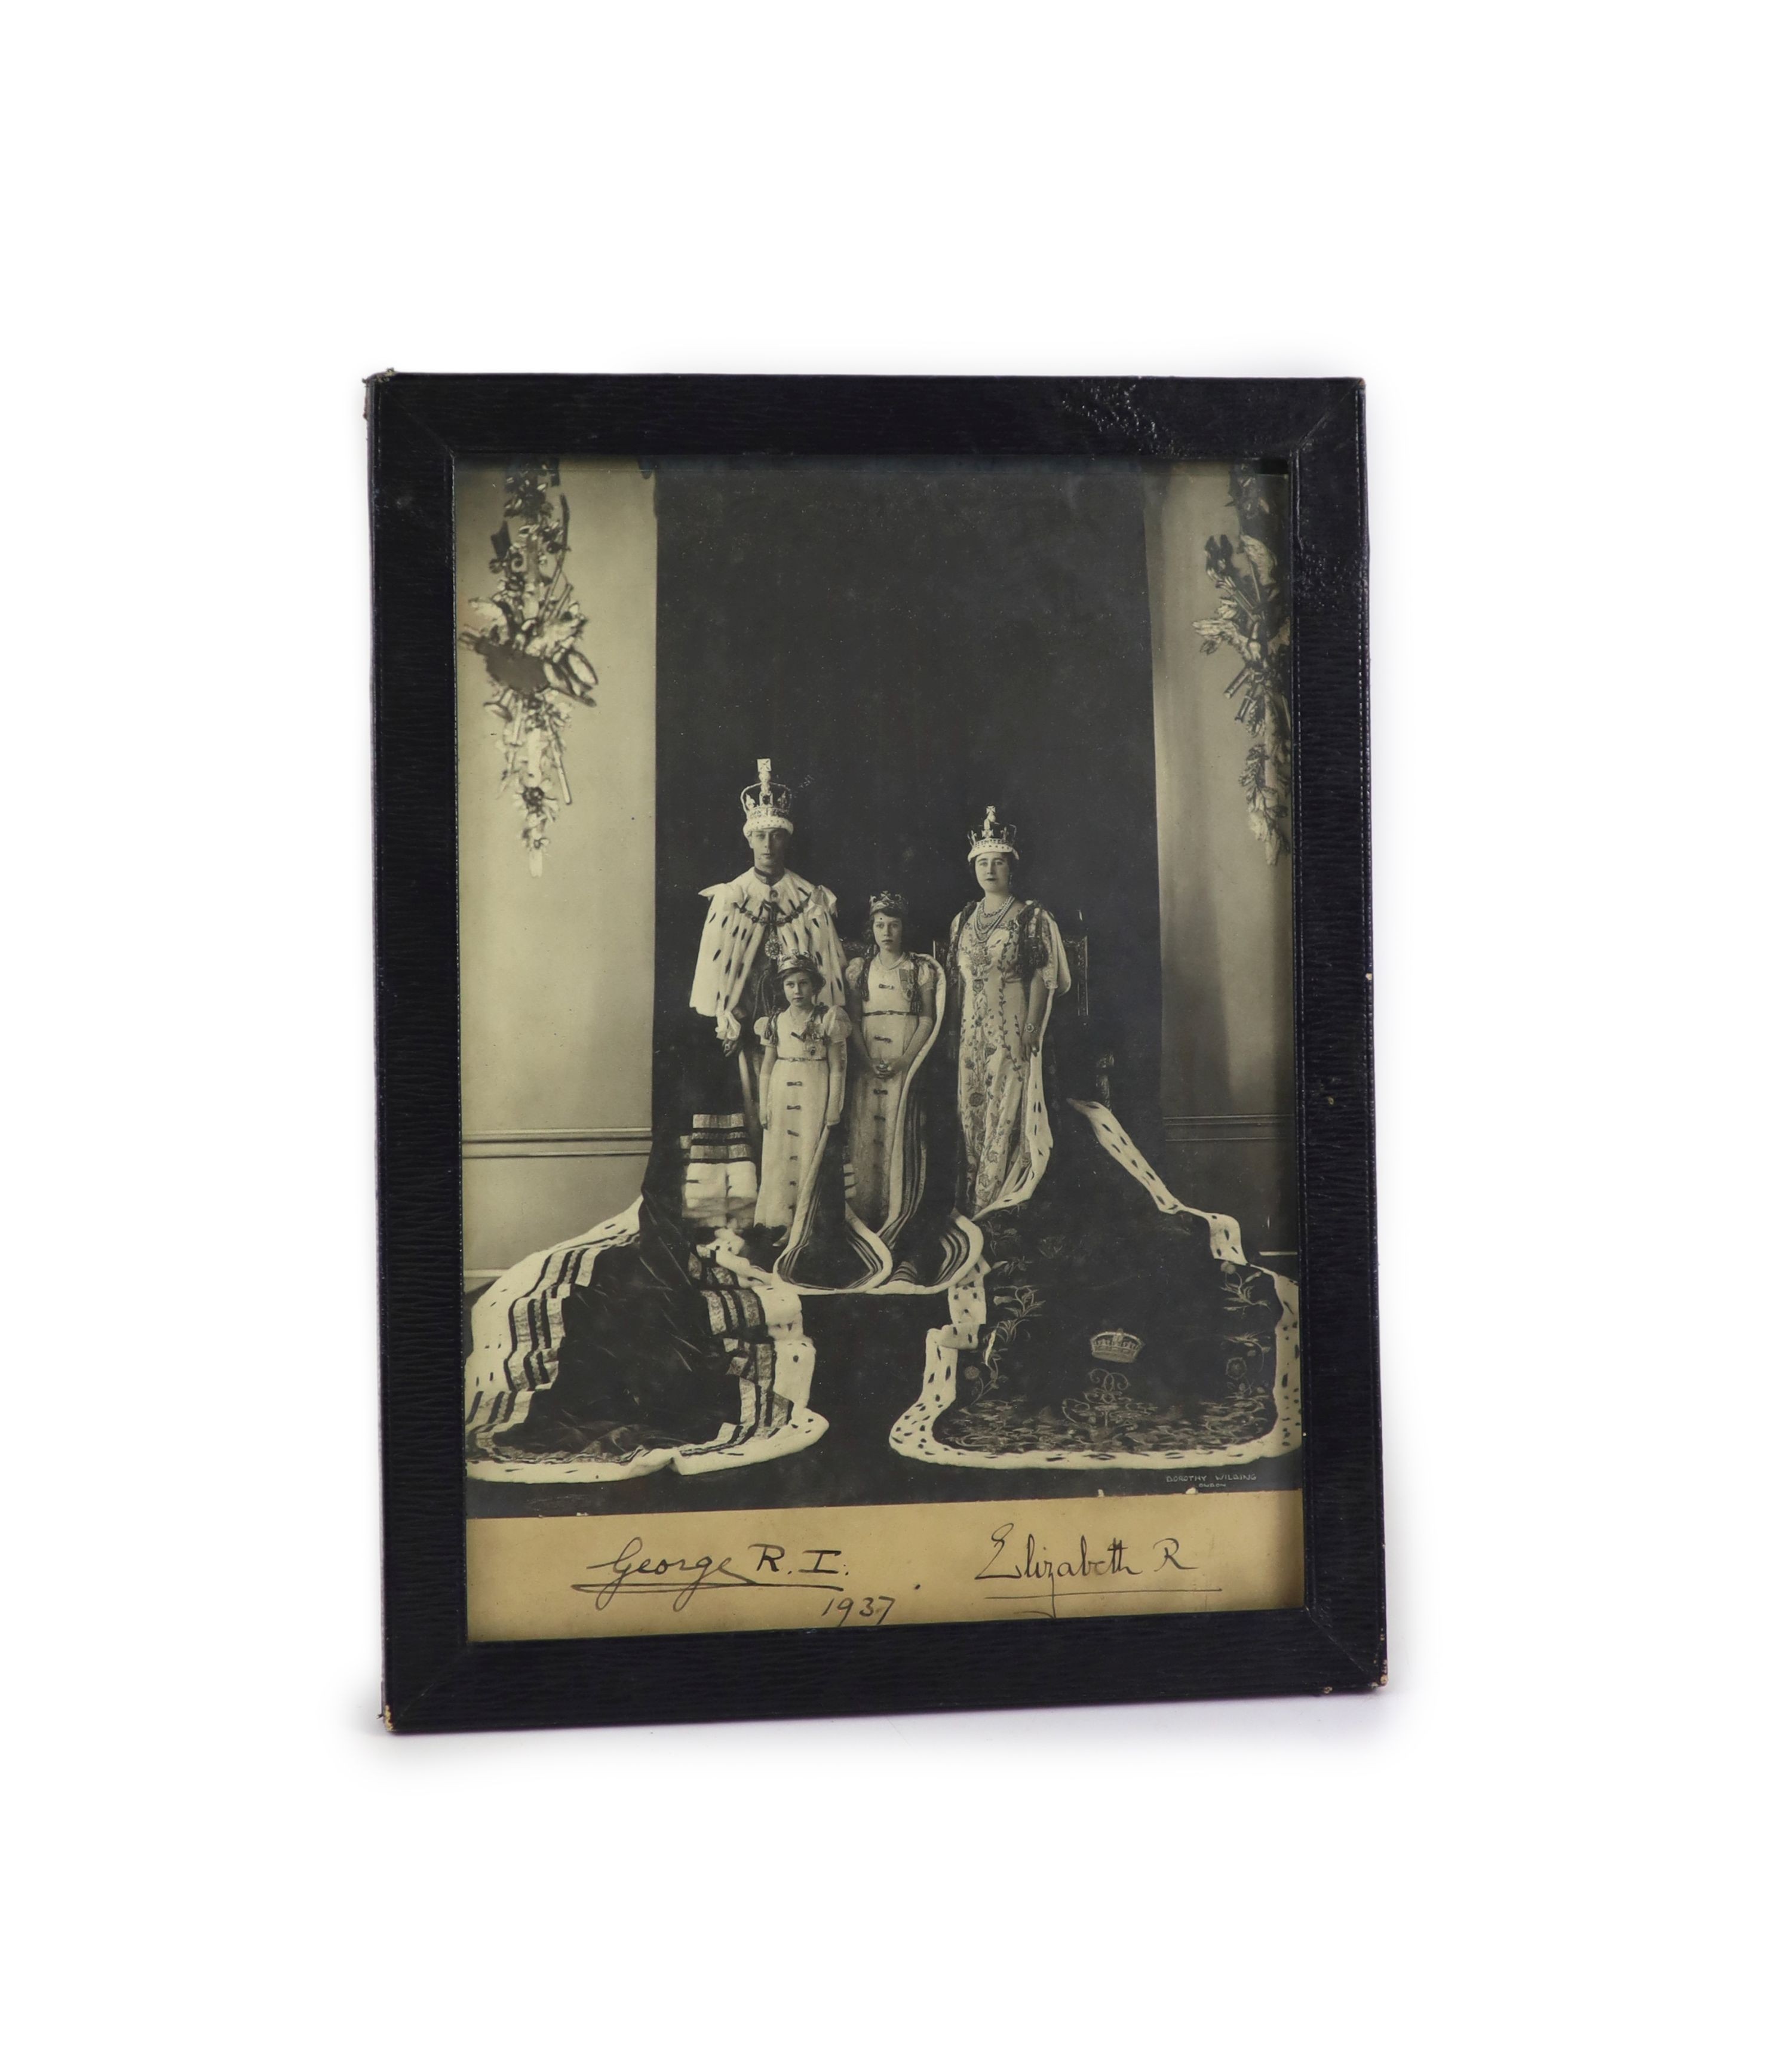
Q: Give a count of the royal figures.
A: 4